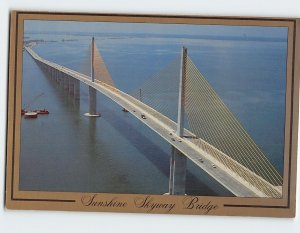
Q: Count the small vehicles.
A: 7